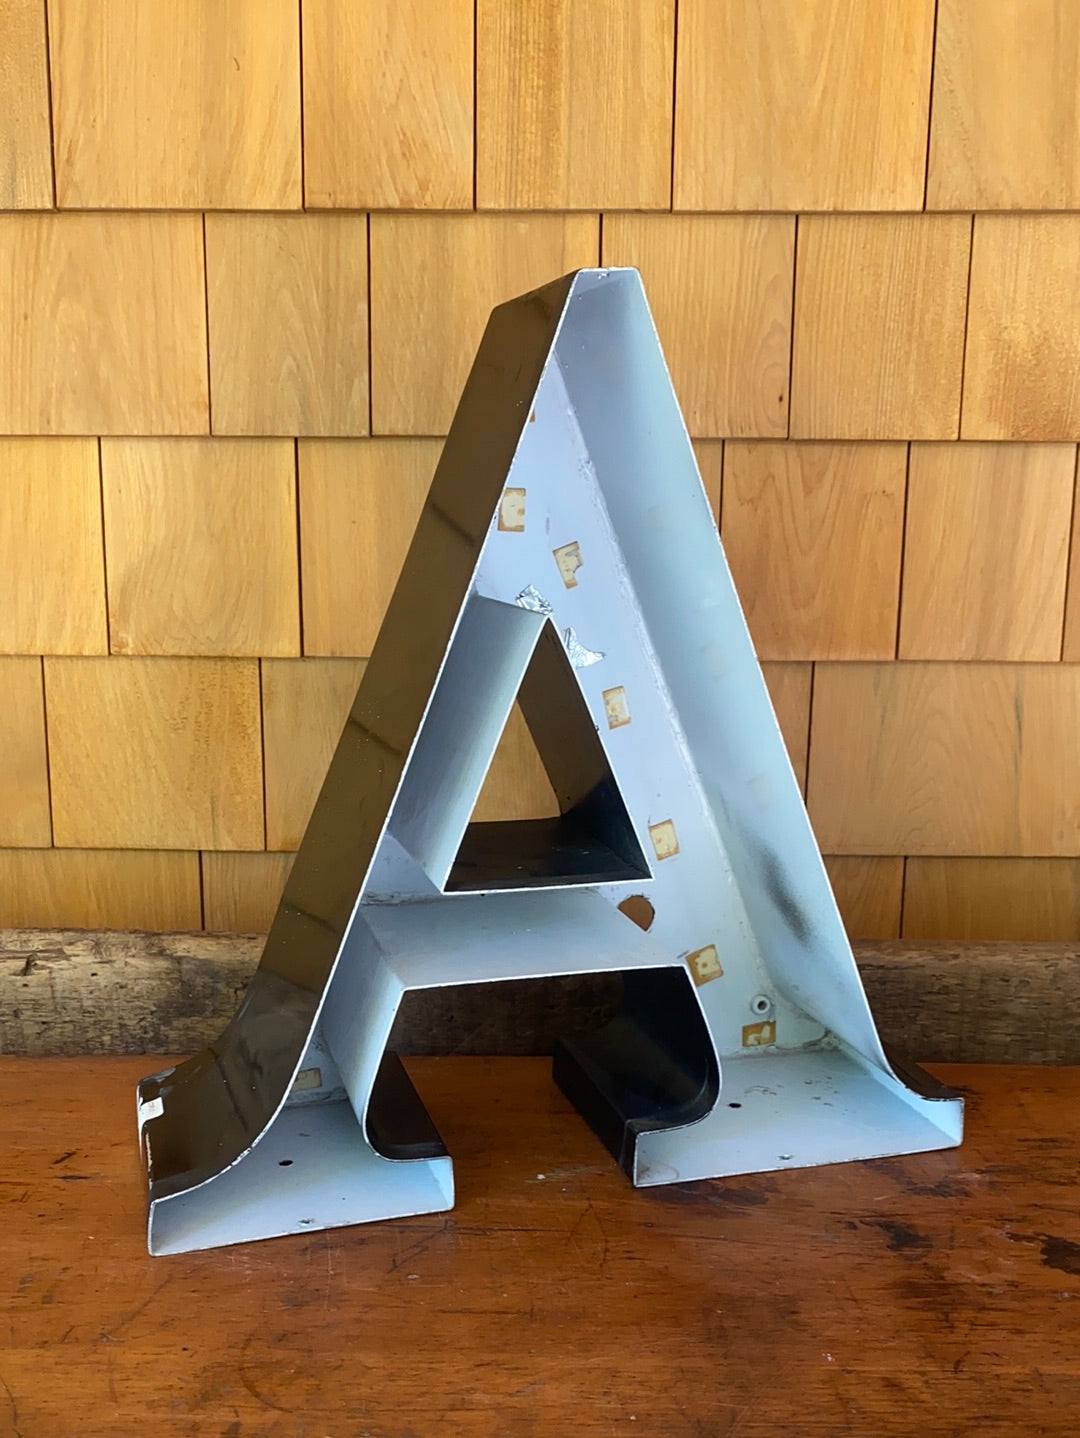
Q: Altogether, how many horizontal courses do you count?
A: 5